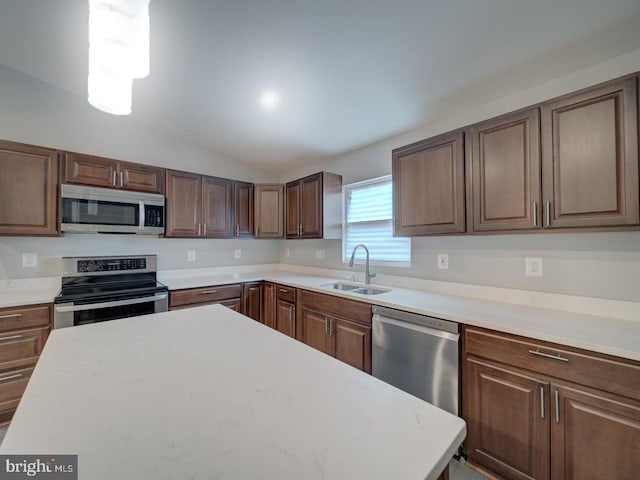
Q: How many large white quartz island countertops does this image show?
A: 1